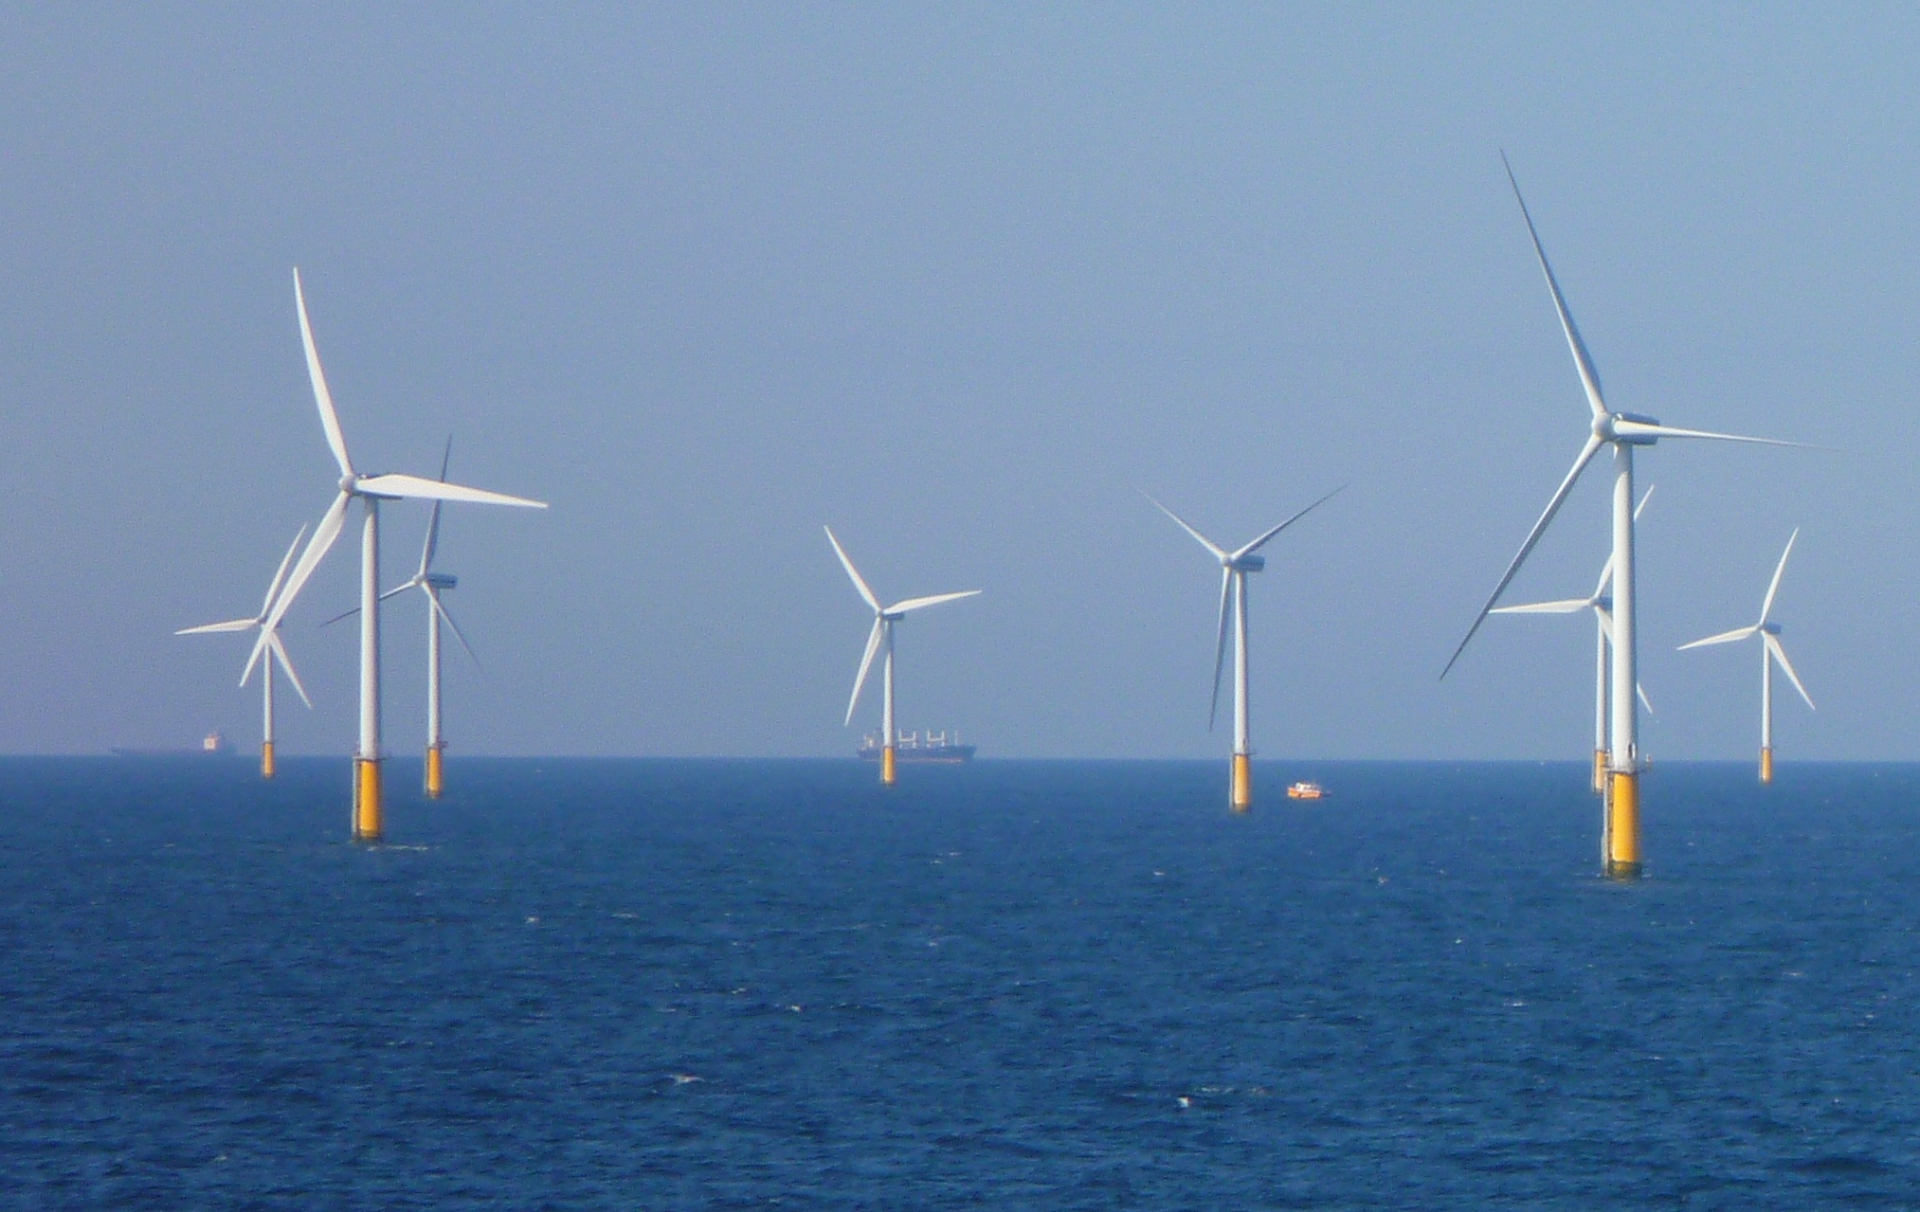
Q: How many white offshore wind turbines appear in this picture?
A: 8